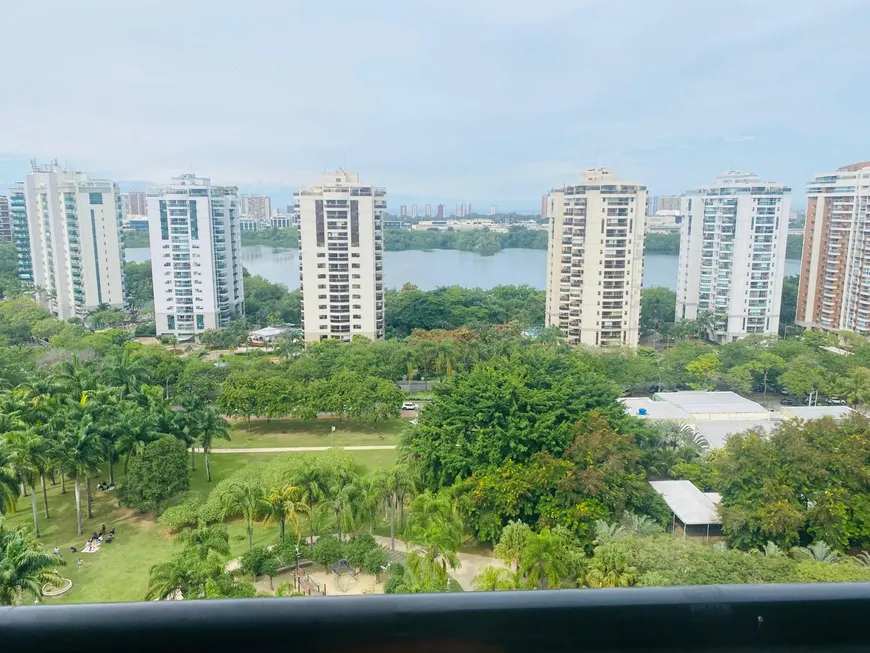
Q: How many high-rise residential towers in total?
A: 6